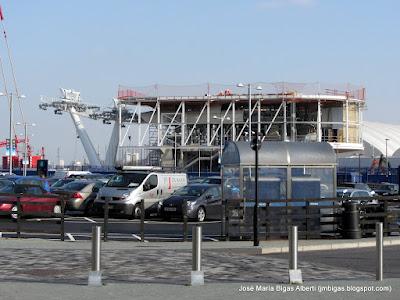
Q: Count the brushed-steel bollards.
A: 4